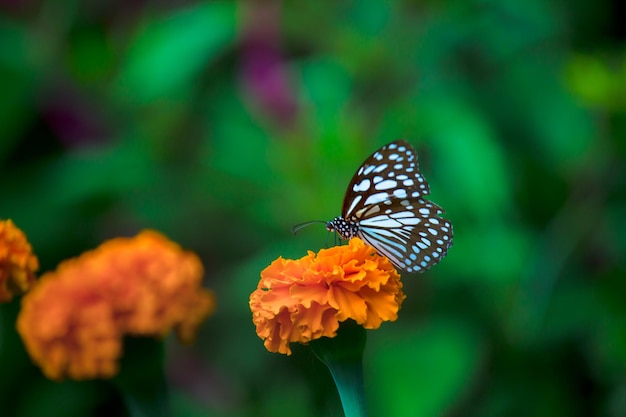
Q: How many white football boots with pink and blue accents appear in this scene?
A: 0